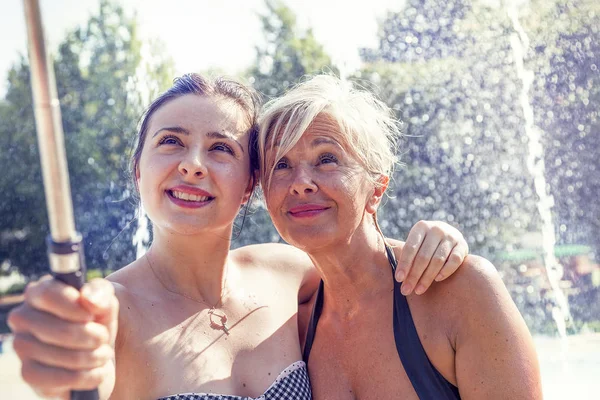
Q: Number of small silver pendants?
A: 1